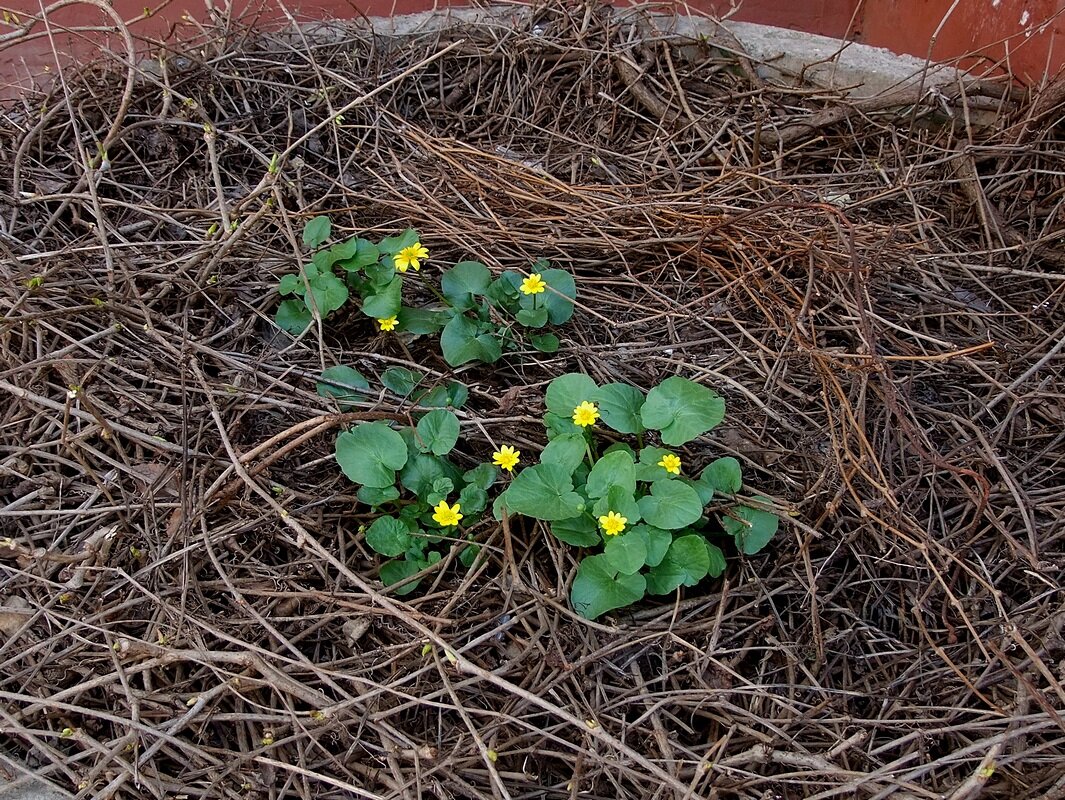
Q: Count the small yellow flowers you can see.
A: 8